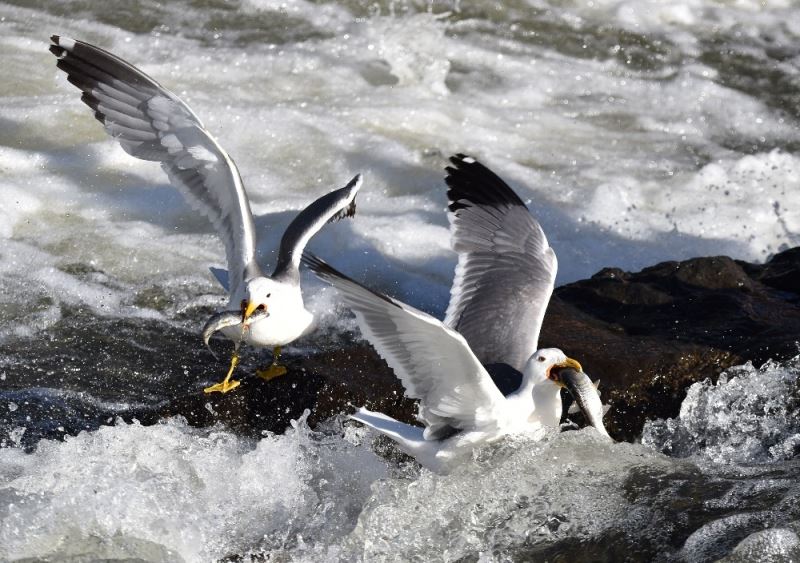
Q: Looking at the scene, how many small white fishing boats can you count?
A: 0